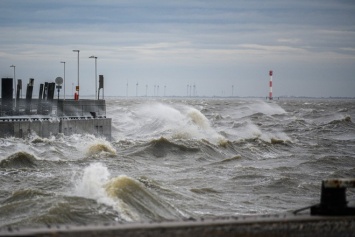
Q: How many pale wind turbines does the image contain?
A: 10